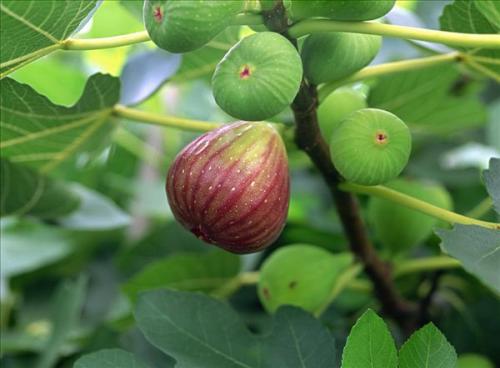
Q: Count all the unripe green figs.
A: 8